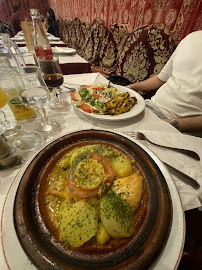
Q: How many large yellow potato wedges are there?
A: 2